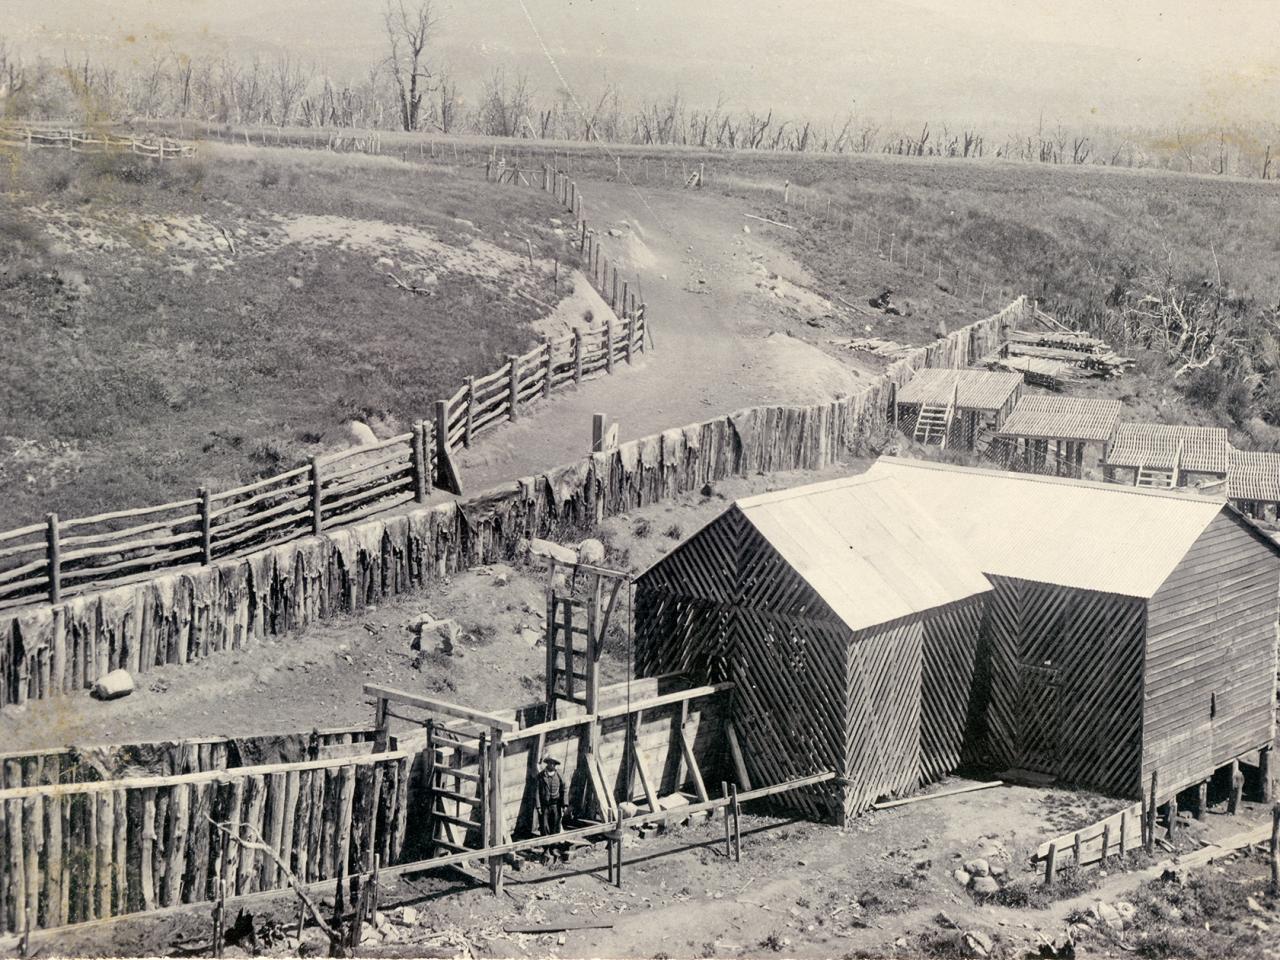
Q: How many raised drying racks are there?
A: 4